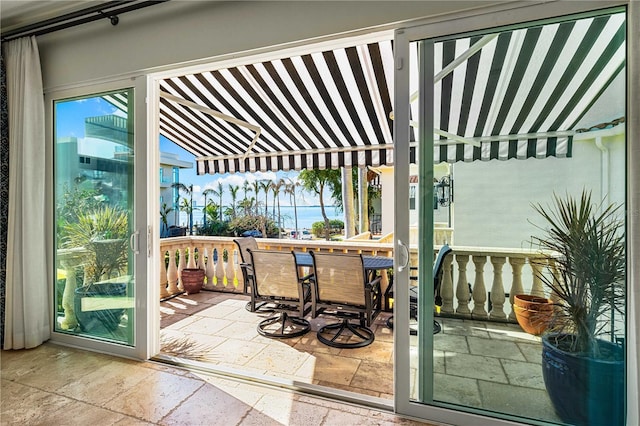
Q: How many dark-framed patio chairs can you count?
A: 4